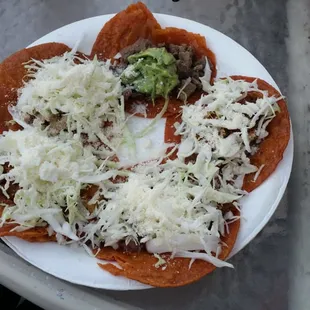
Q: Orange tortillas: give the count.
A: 5